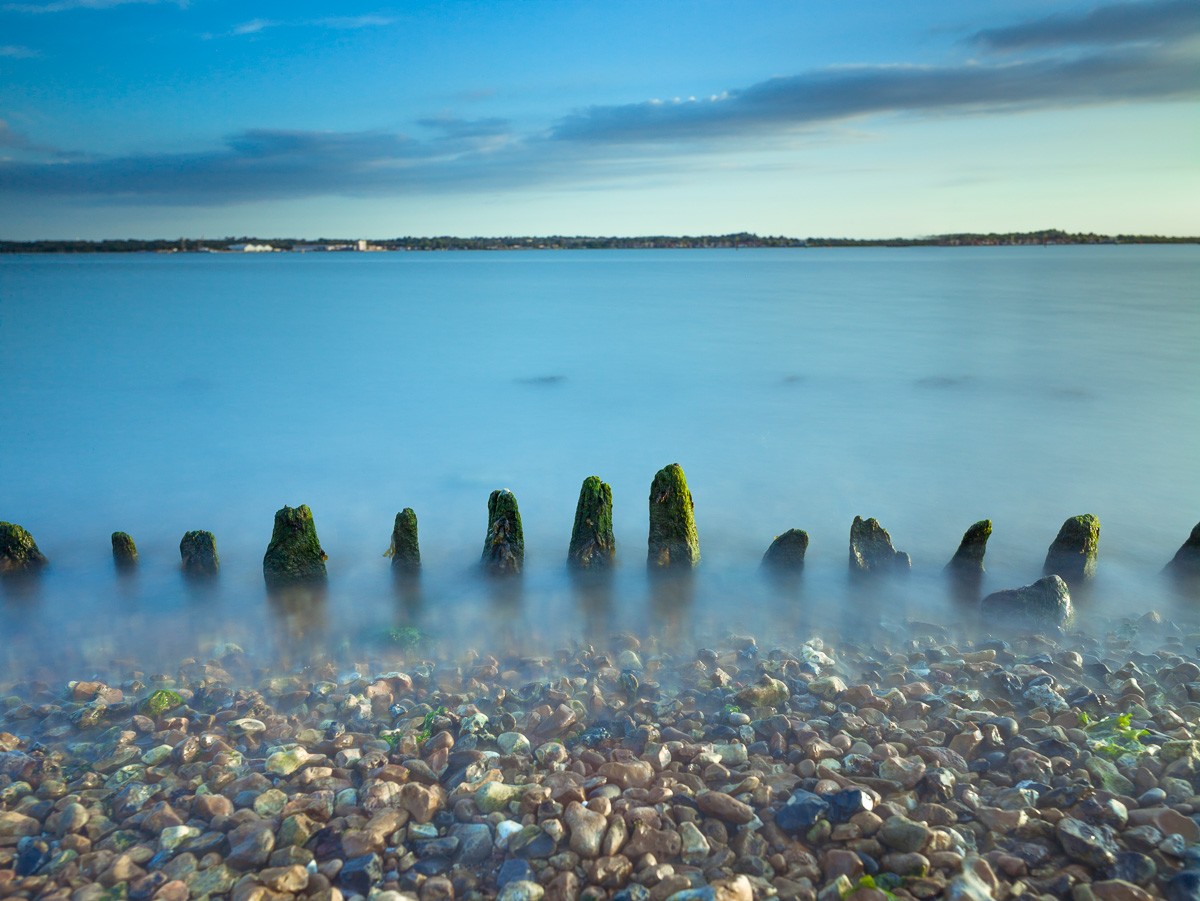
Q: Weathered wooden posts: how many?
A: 13